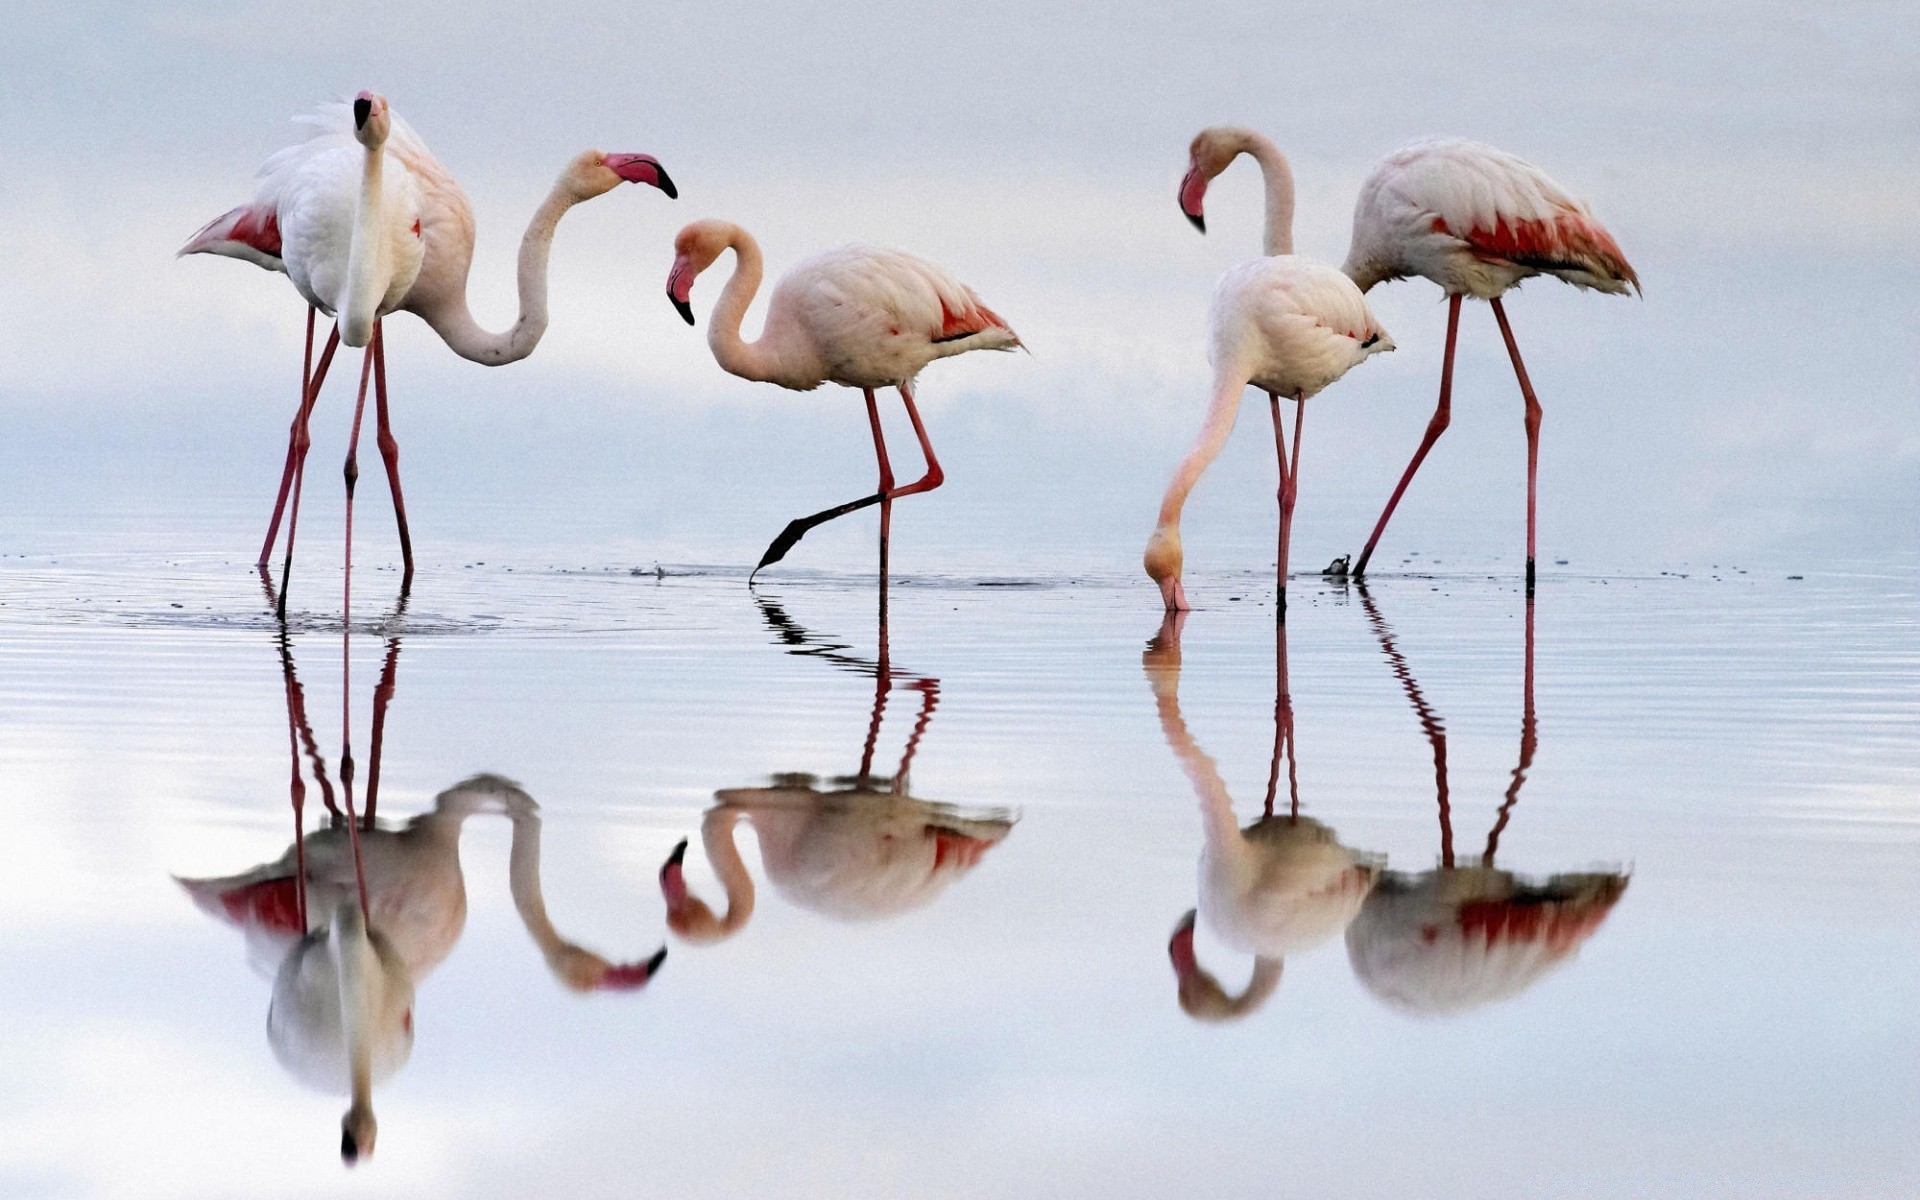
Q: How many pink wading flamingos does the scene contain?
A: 5